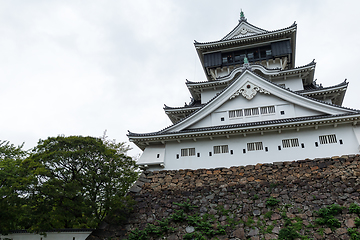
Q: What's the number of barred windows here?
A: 8